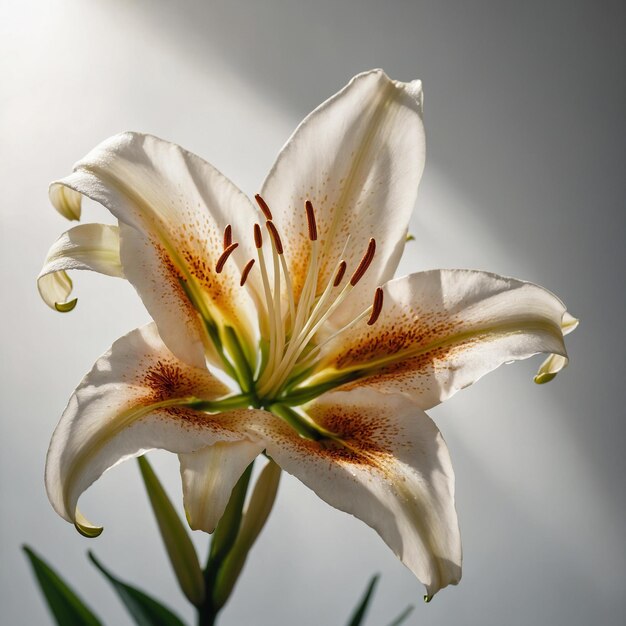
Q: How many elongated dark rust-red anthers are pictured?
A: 10